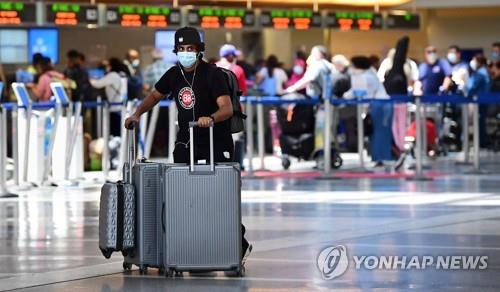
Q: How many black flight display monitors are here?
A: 7